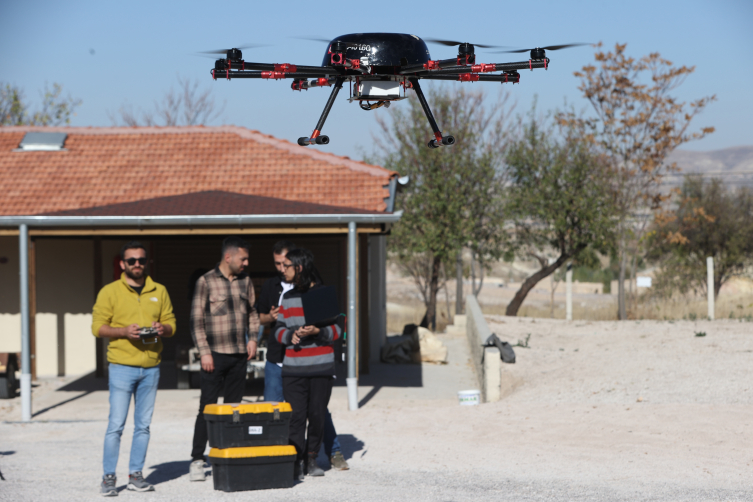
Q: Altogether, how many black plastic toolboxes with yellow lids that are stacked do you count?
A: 2